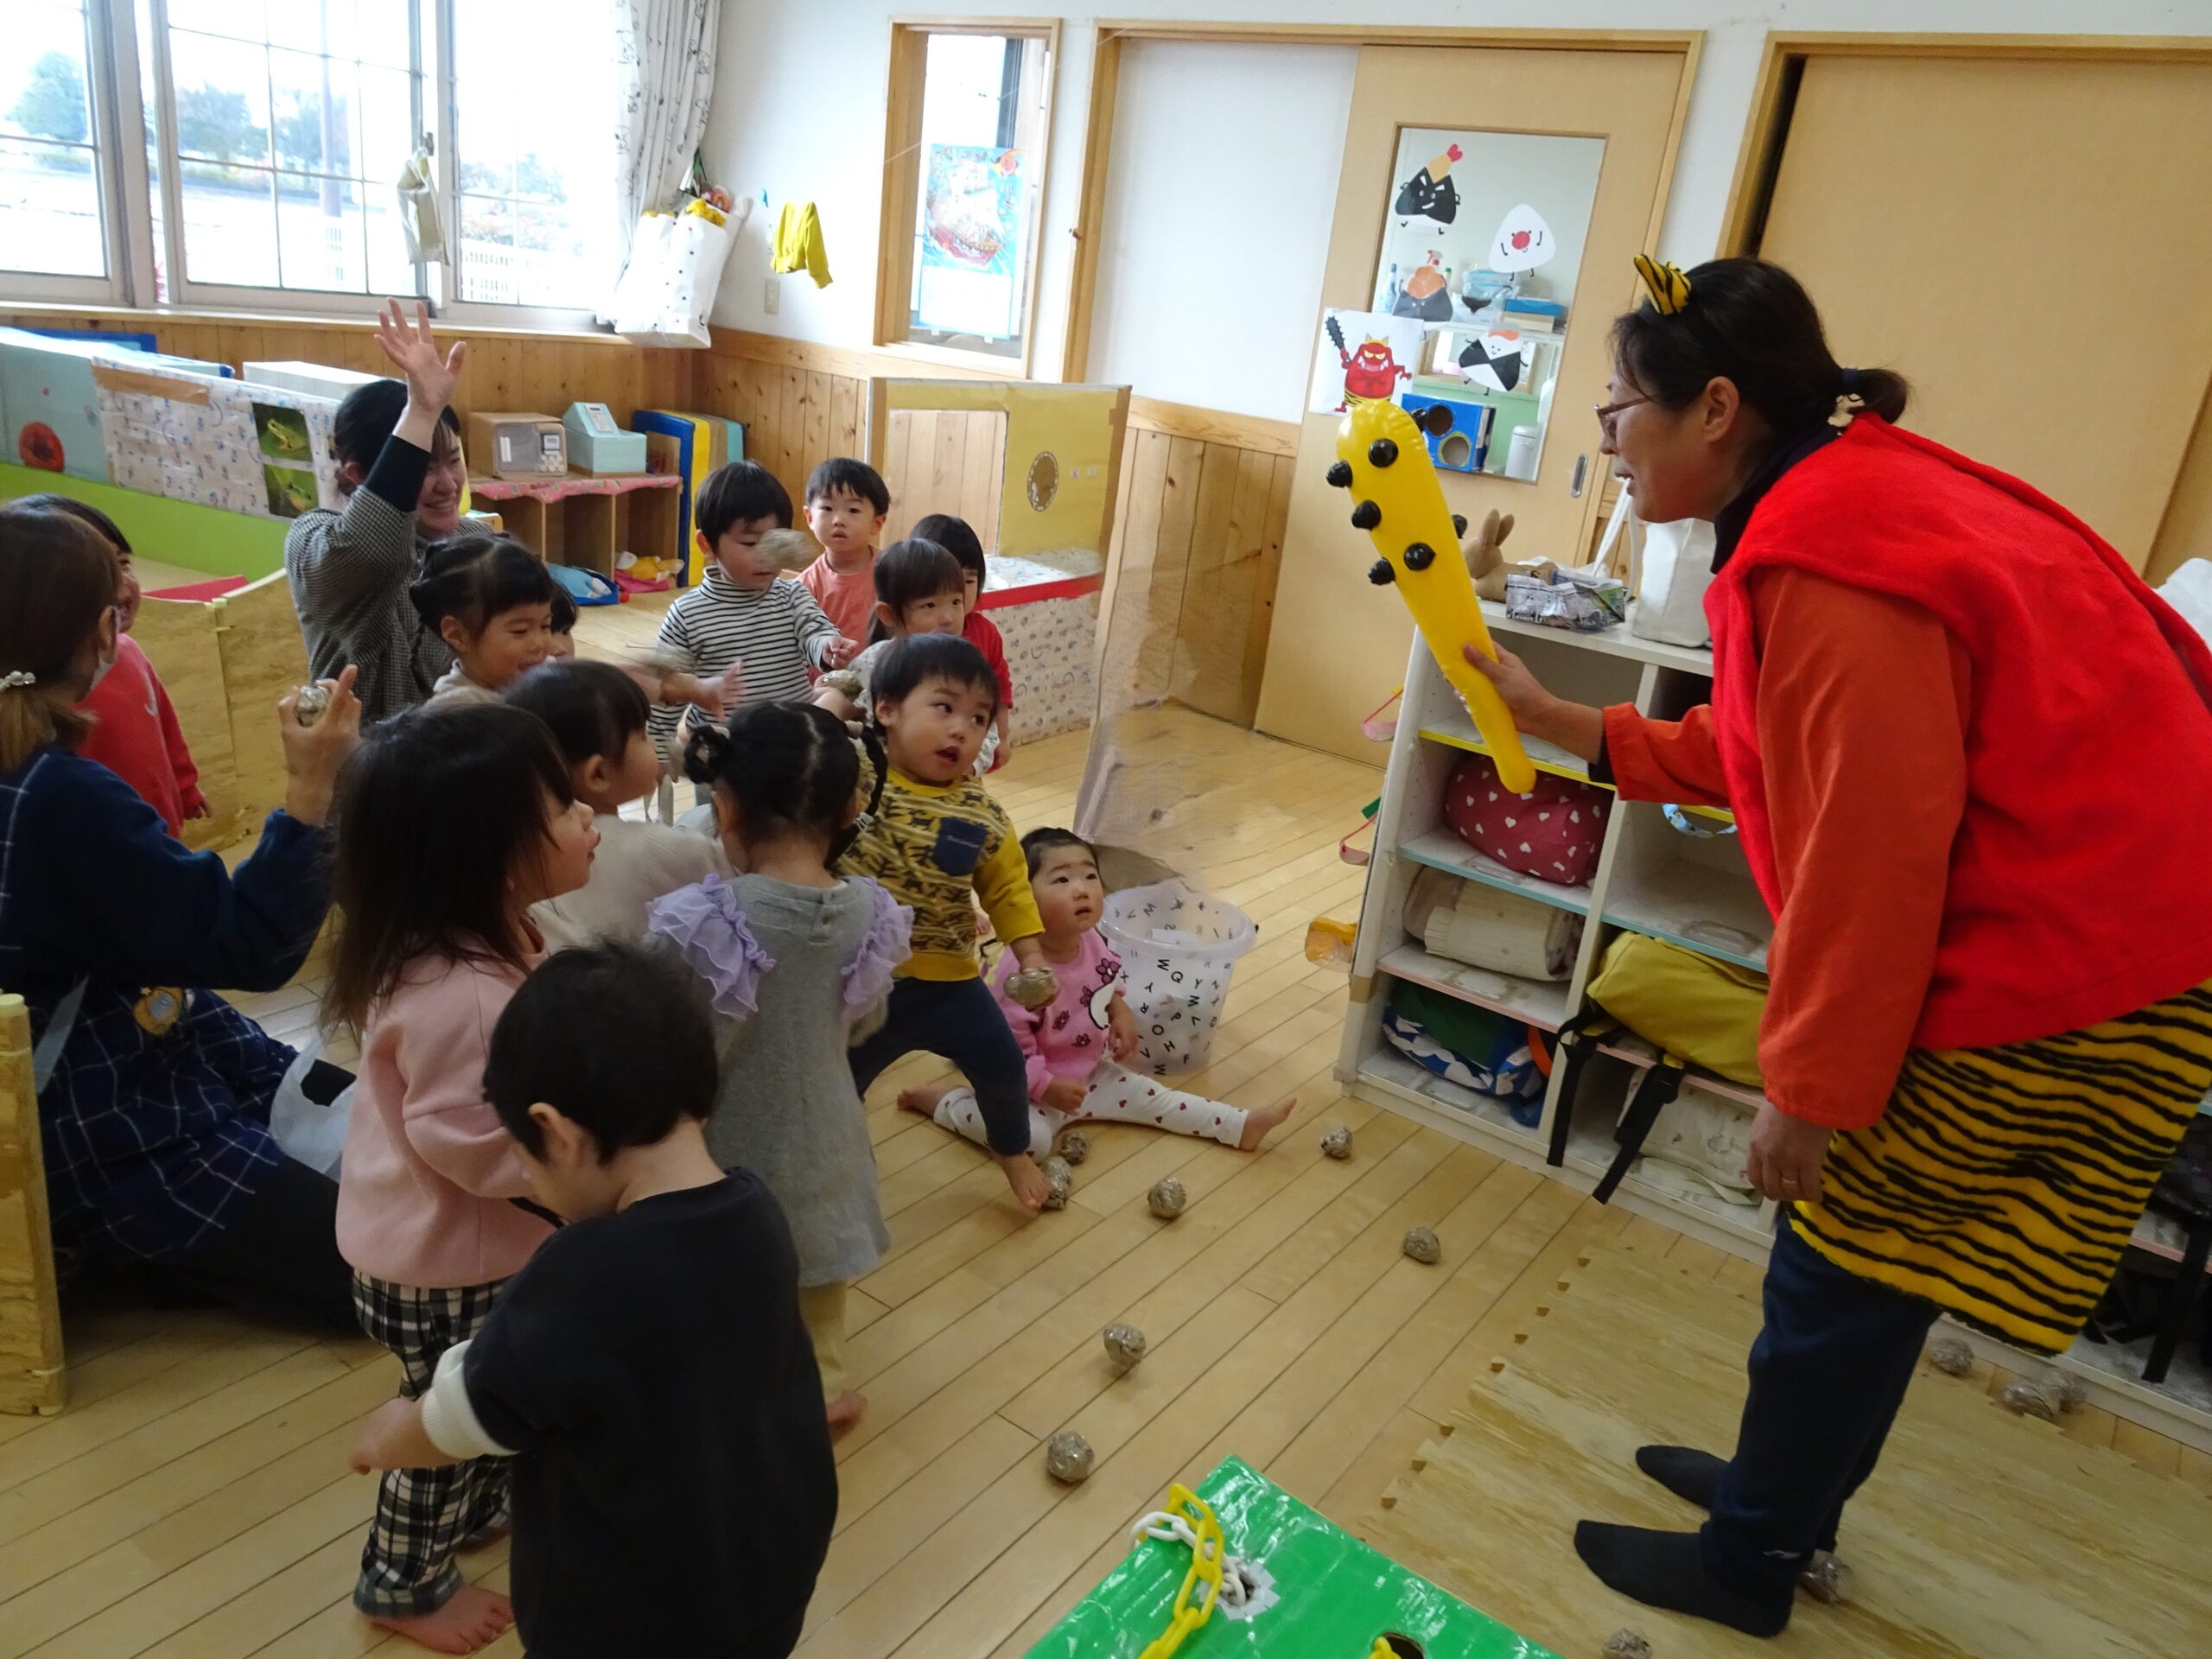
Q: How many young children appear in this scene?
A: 13